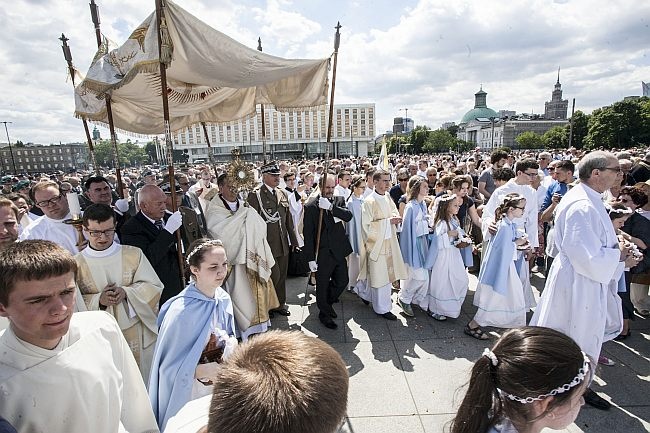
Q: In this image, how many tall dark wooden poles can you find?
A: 6